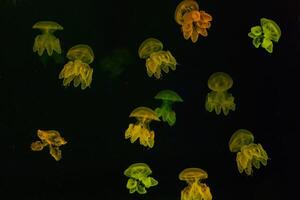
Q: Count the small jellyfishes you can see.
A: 12